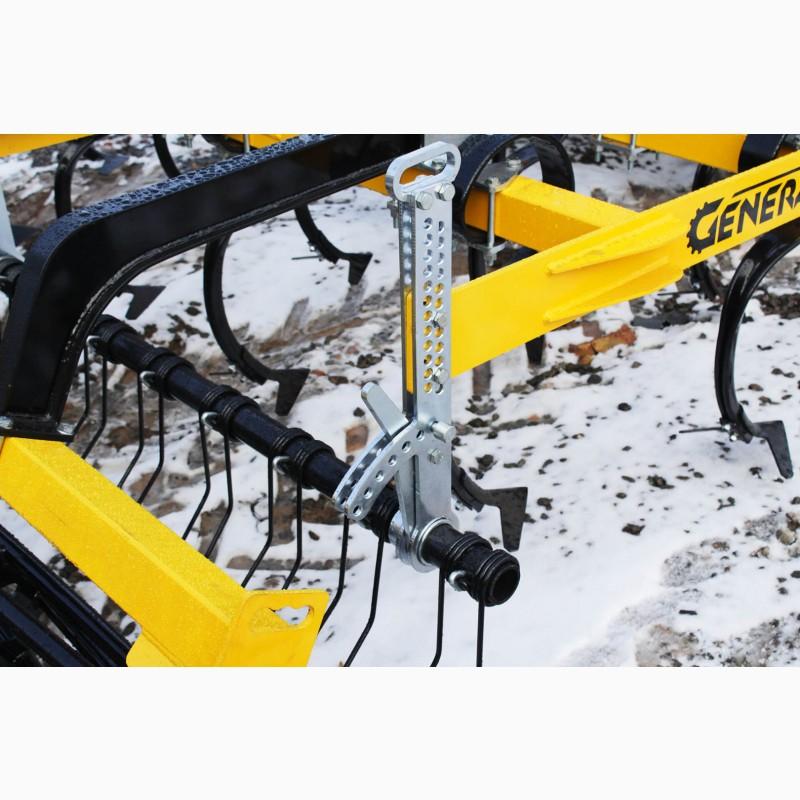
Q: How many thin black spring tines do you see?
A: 12